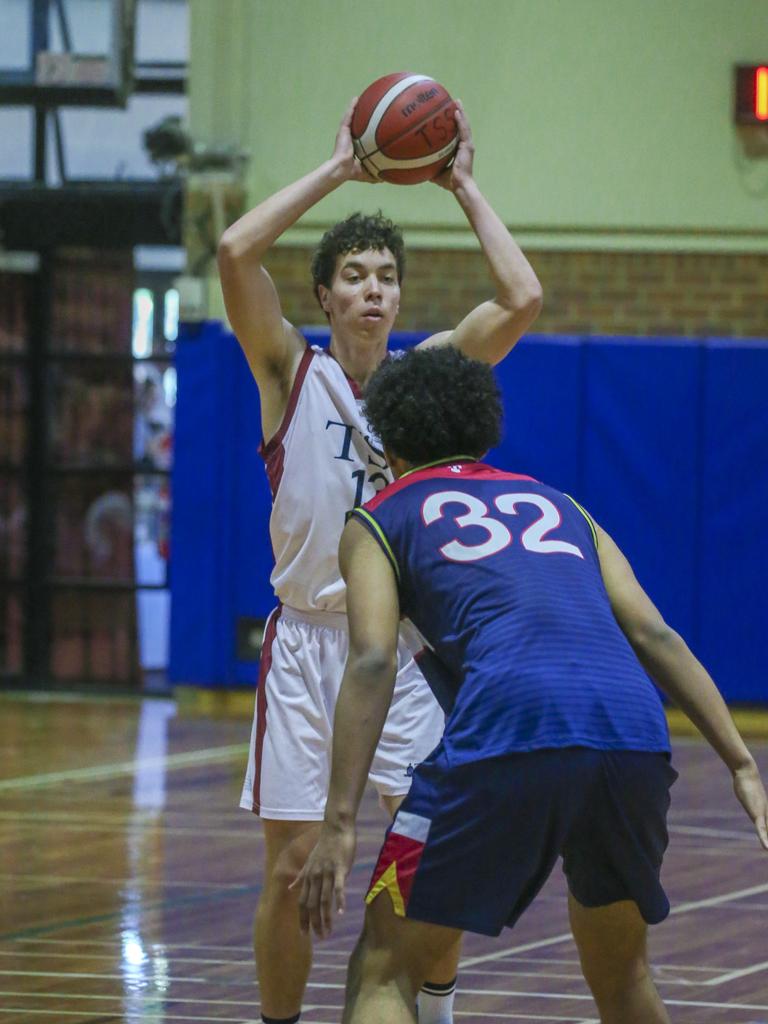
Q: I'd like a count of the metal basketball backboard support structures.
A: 1